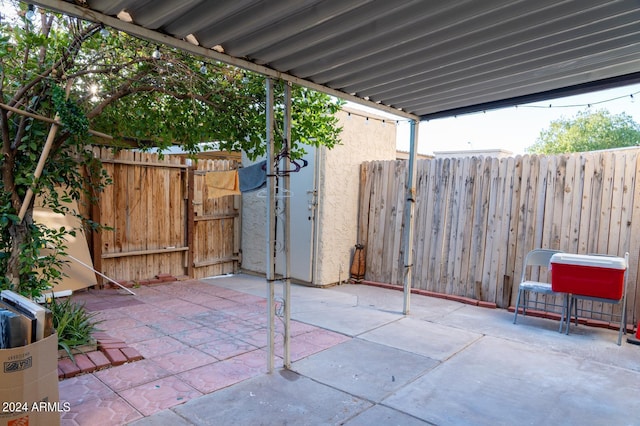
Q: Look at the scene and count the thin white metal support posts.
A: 3